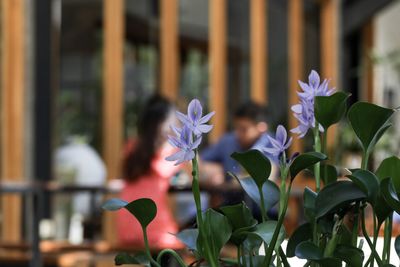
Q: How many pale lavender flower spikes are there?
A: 3